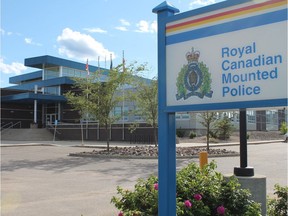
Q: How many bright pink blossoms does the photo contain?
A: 5